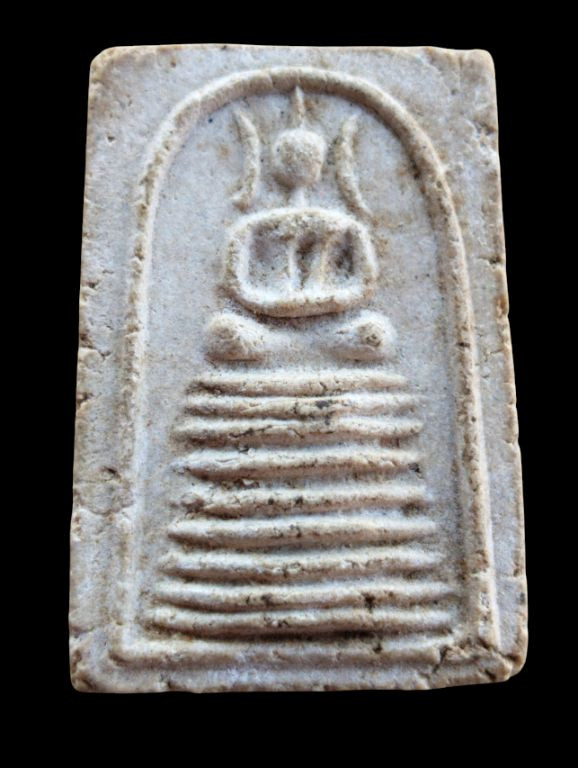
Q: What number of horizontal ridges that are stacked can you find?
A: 9